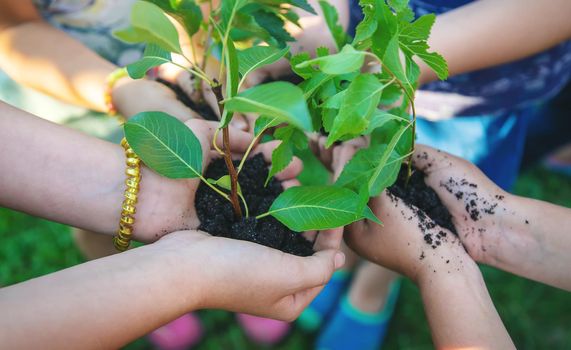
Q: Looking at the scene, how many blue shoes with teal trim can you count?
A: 2